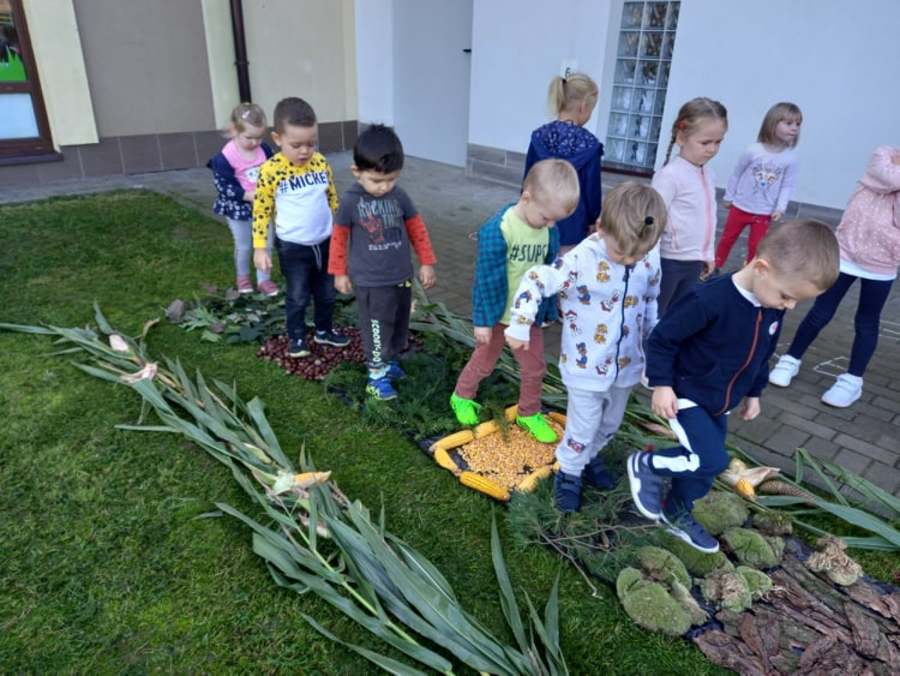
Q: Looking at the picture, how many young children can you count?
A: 10